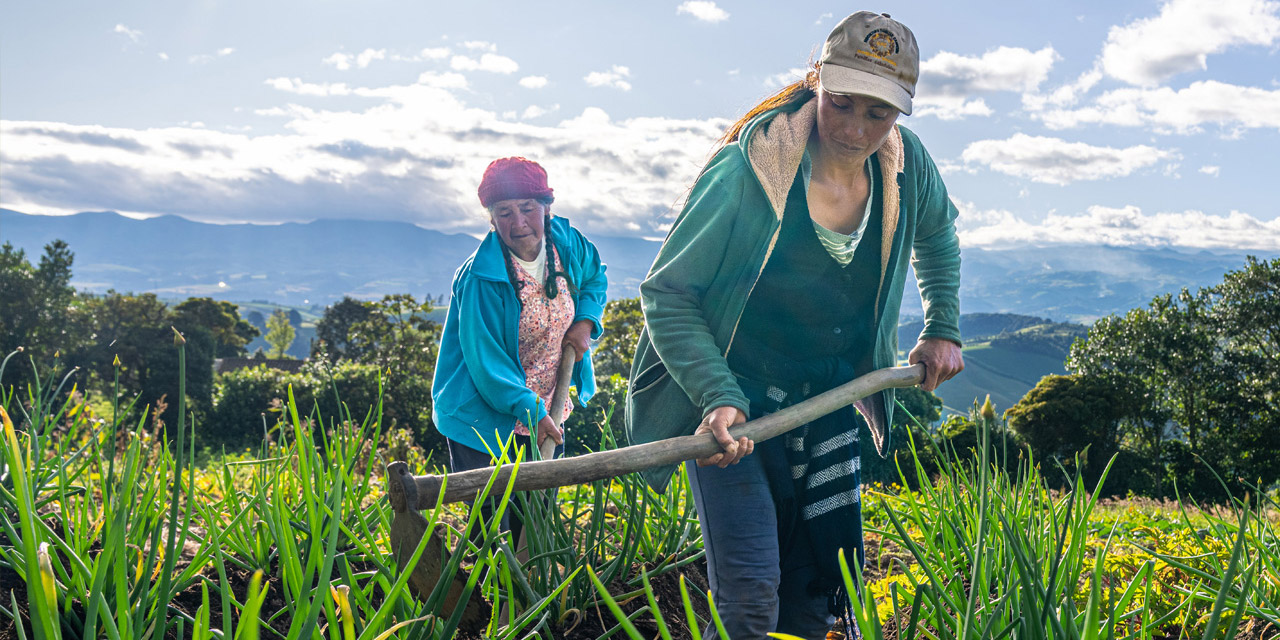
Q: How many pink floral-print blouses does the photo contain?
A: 1